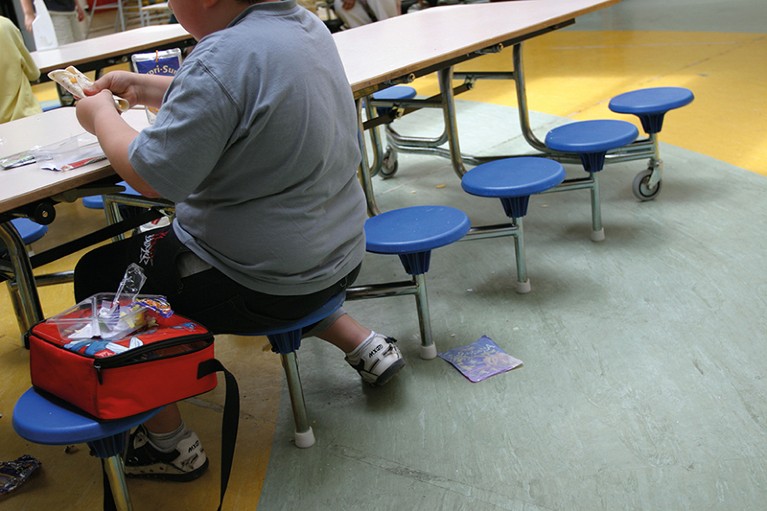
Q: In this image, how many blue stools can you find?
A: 9